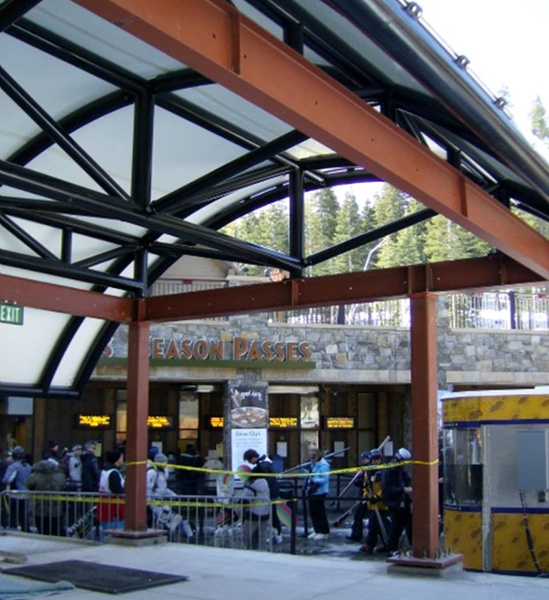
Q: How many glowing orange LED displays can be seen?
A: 5